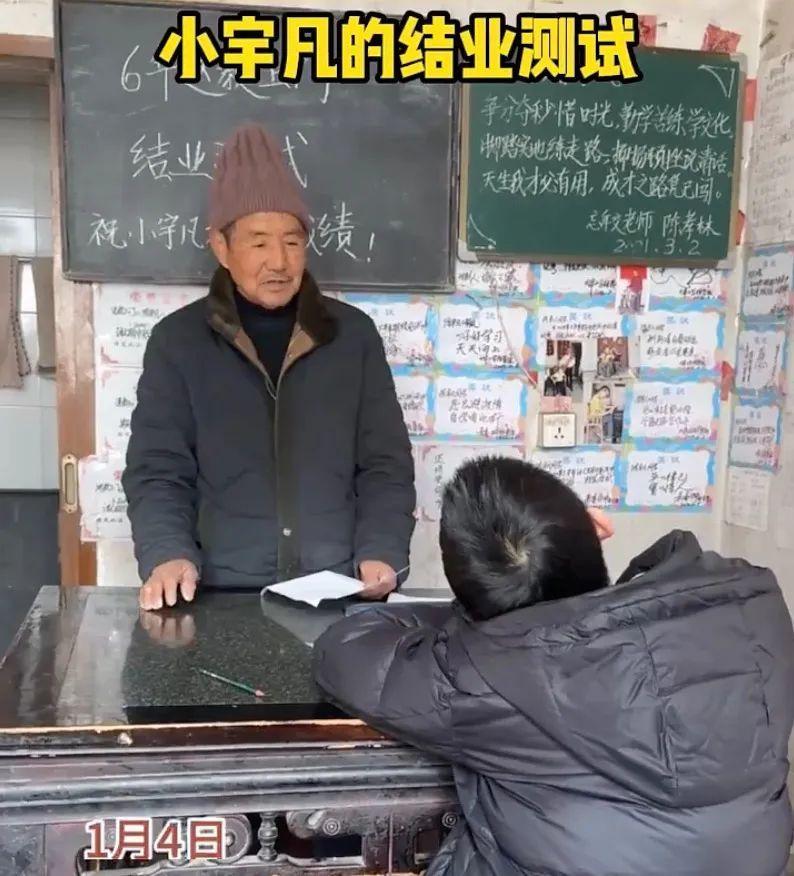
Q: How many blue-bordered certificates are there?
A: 15